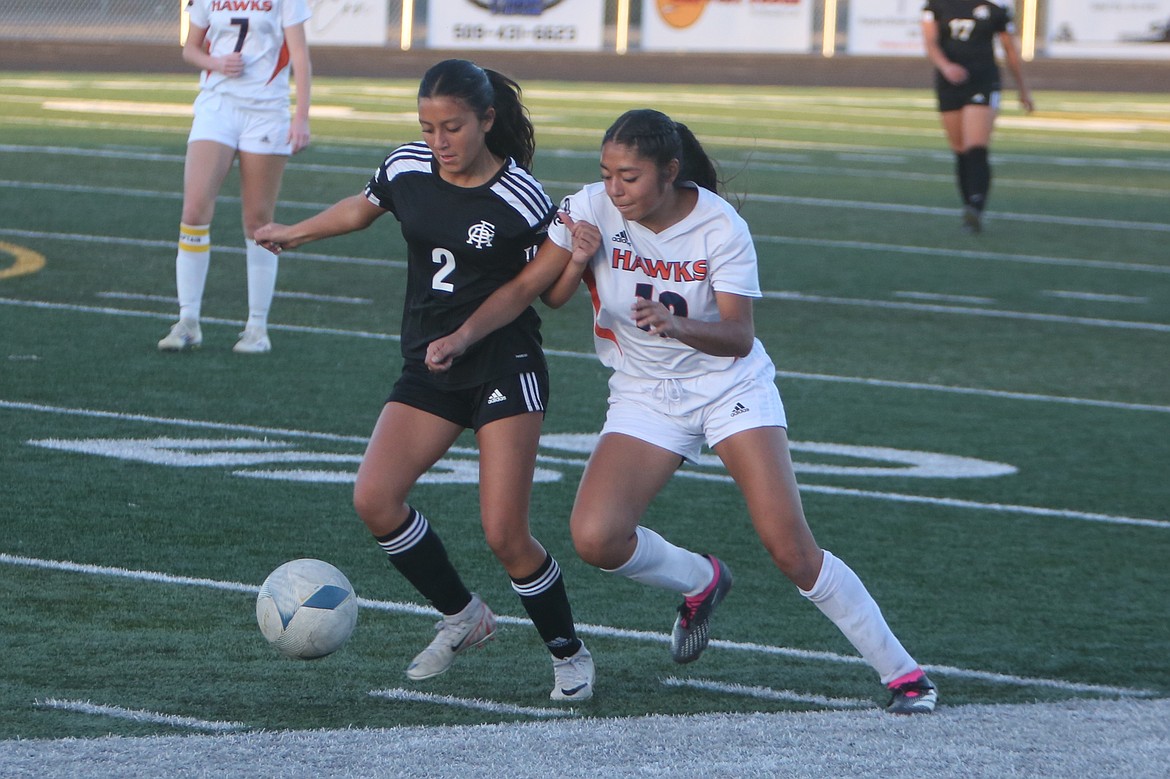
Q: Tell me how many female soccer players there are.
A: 4